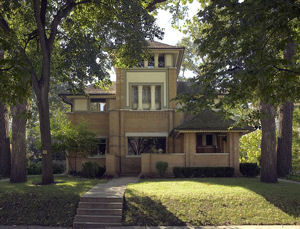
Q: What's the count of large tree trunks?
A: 5